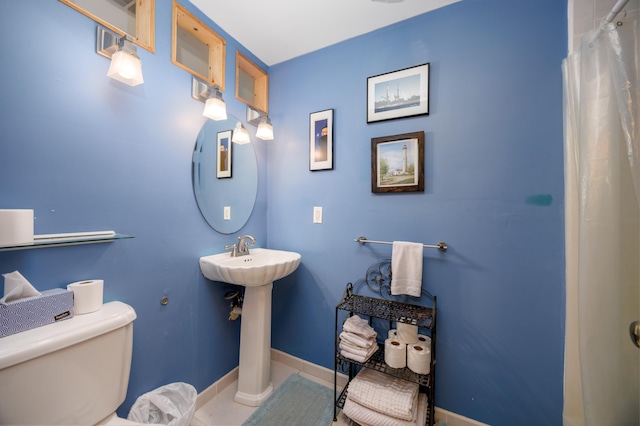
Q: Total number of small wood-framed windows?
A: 3